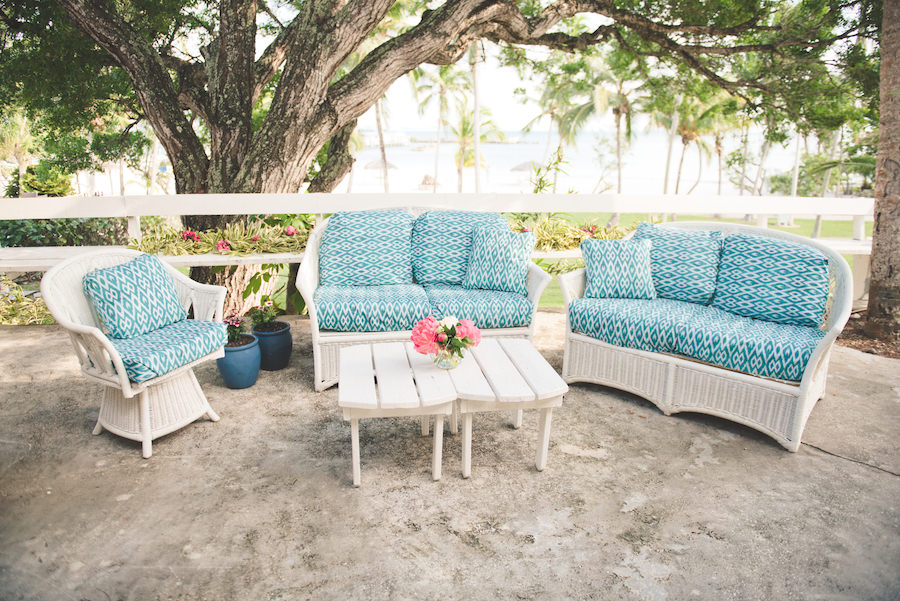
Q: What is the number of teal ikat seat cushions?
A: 5